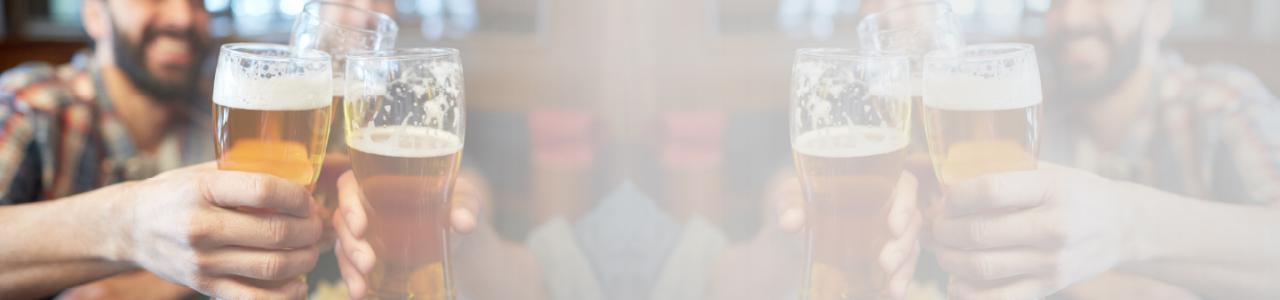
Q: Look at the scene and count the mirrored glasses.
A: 3